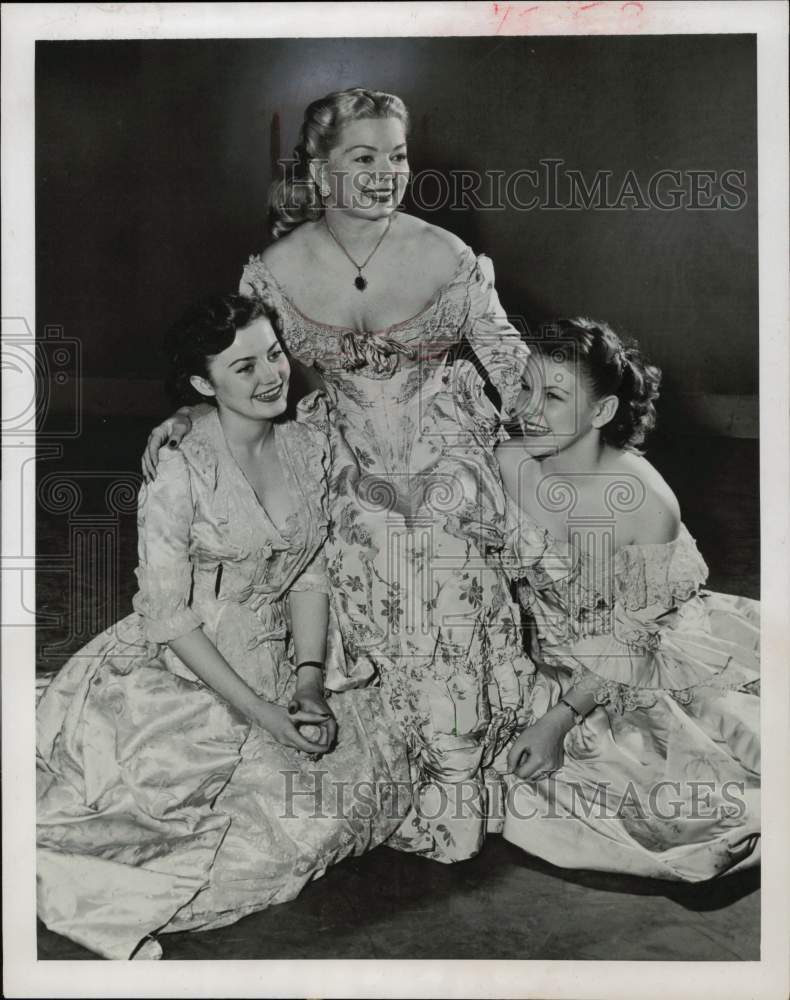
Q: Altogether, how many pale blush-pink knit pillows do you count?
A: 0